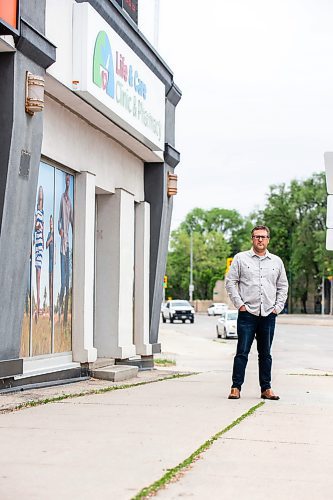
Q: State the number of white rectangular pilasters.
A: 3